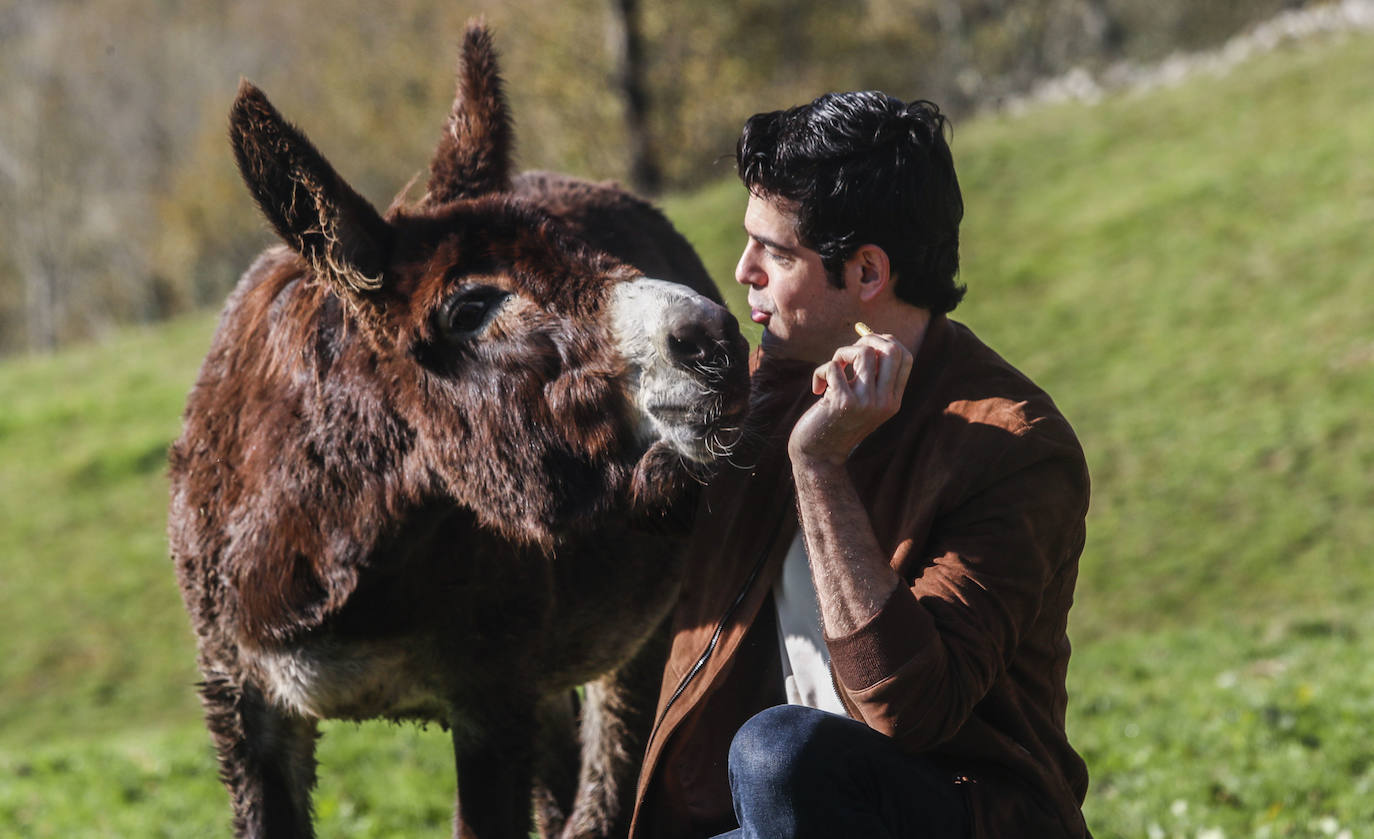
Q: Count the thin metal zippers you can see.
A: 1